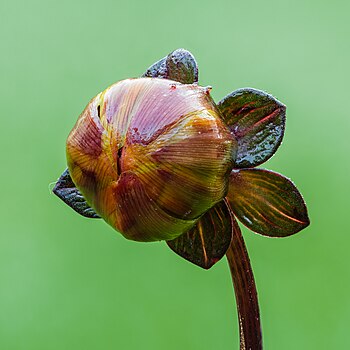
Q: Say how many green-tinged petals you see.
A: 5